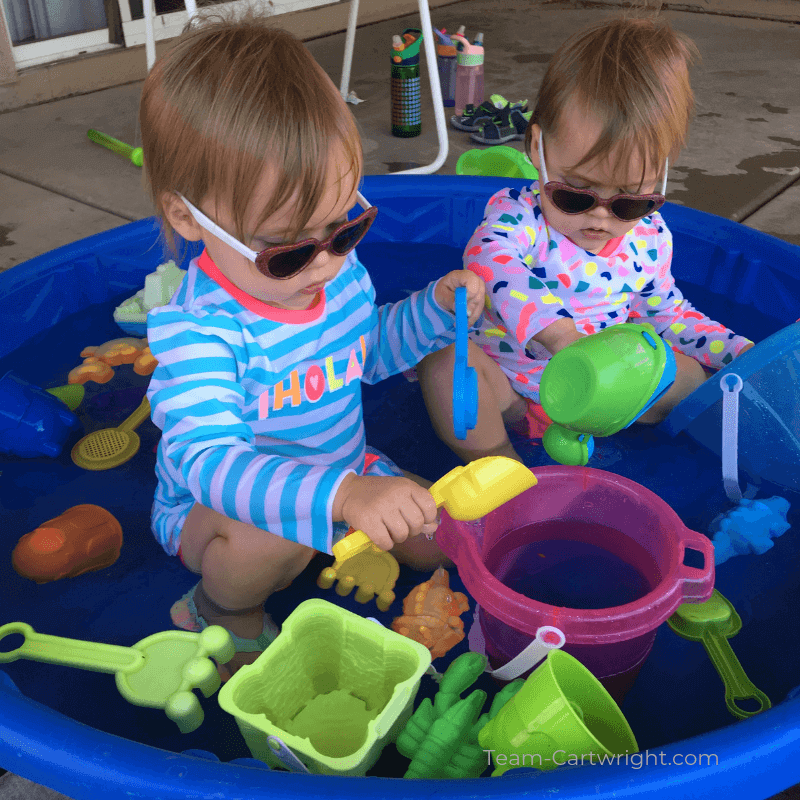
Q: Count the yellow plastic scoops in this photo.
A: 1